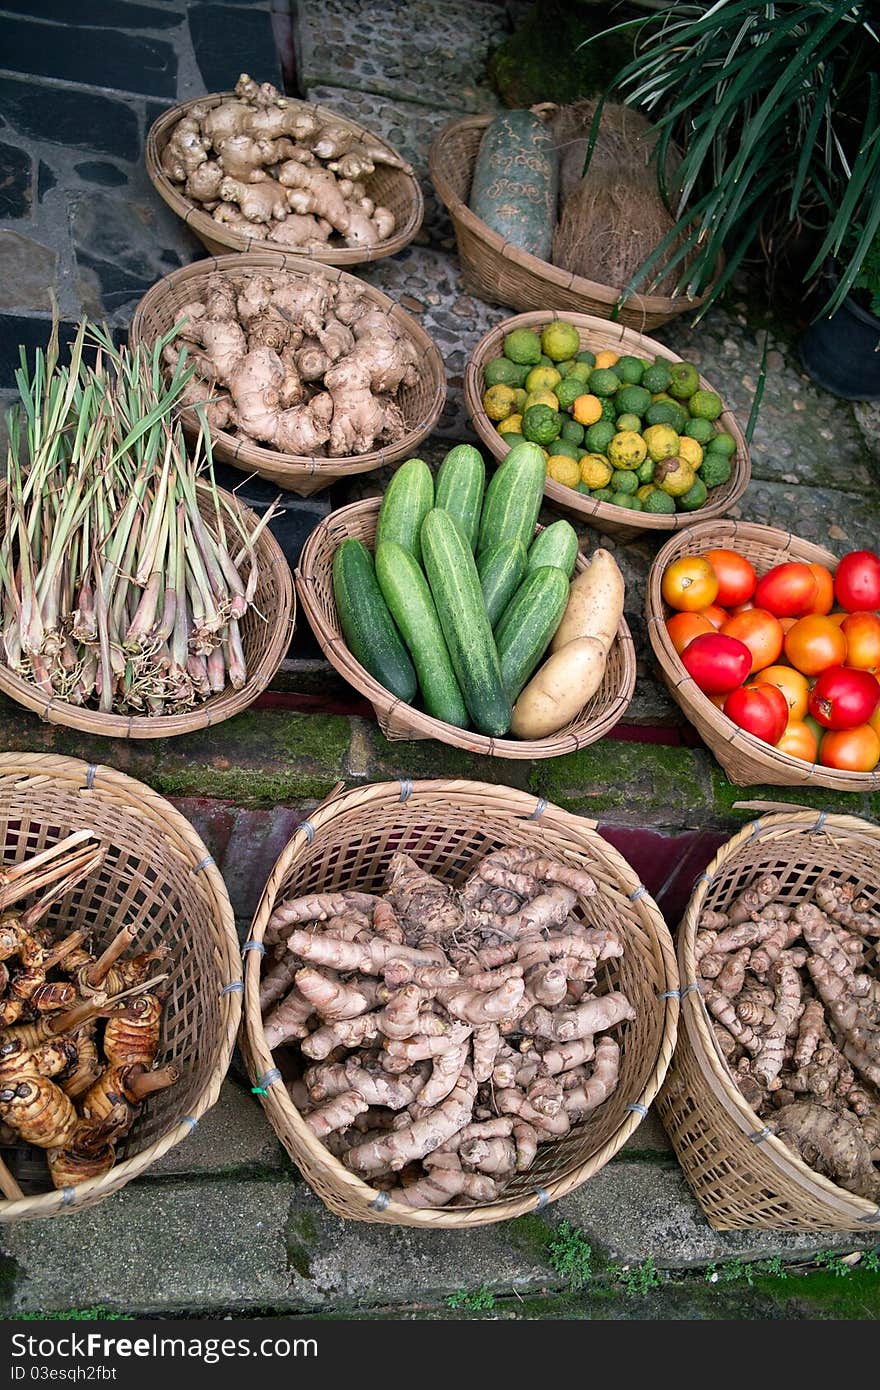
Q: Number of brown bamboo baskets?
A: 10